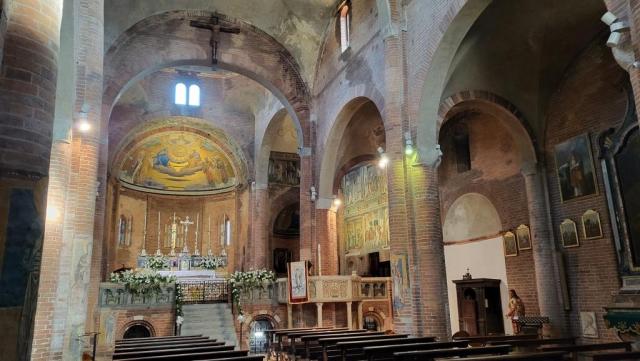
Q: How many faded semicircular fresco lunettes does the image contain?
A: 1